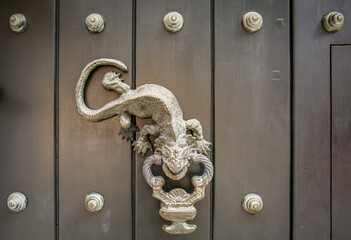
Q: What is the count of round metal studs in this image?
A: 8